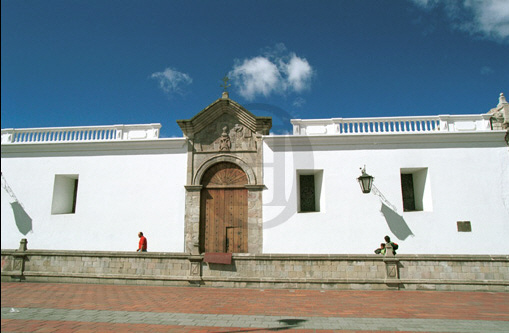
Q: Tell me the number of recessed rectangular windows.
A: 3